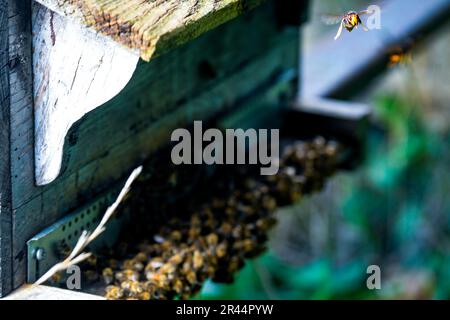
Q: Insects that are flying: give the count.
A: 2